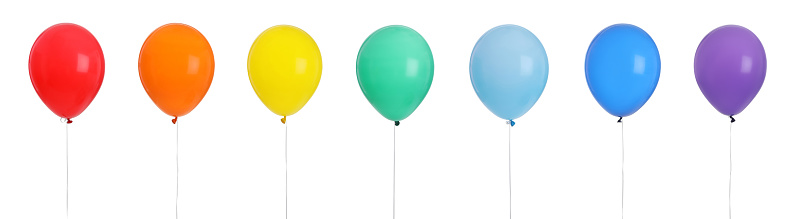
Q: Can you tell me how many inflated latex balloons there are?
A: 7